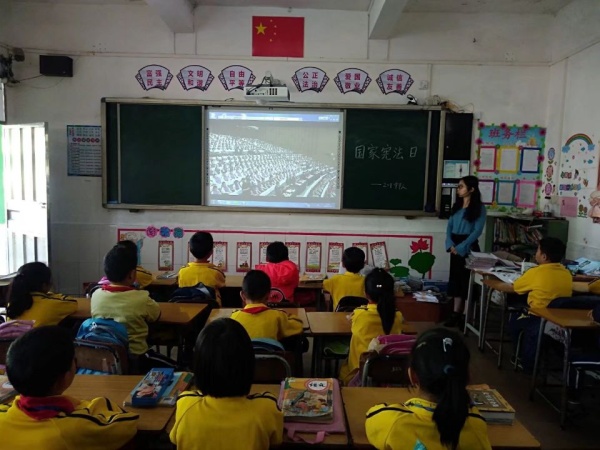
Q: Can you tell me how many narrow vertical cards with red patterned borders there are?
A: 10